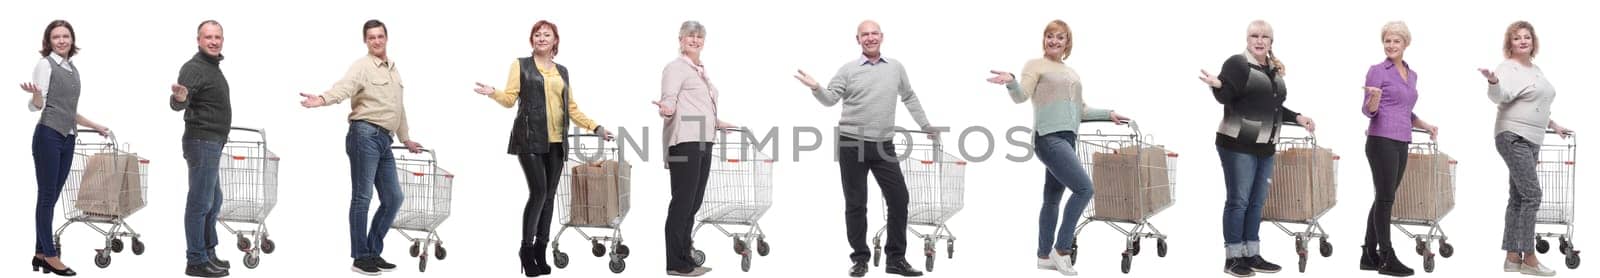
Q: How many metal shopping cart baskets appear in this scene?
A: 10